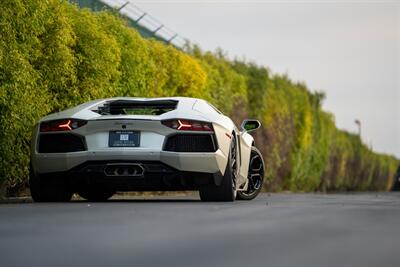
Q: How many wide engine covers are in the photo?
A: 1